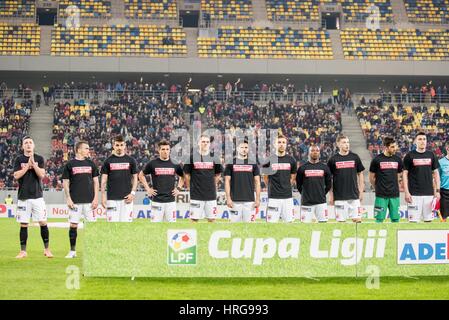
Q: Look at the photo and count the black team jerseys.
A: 11